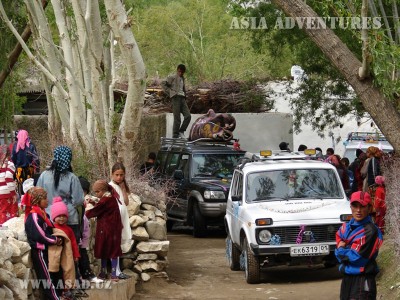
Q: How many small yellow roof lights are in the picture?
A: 2